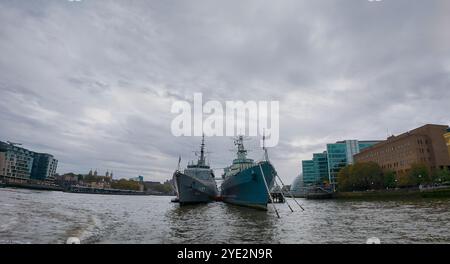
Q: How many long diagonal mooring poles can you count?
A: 3